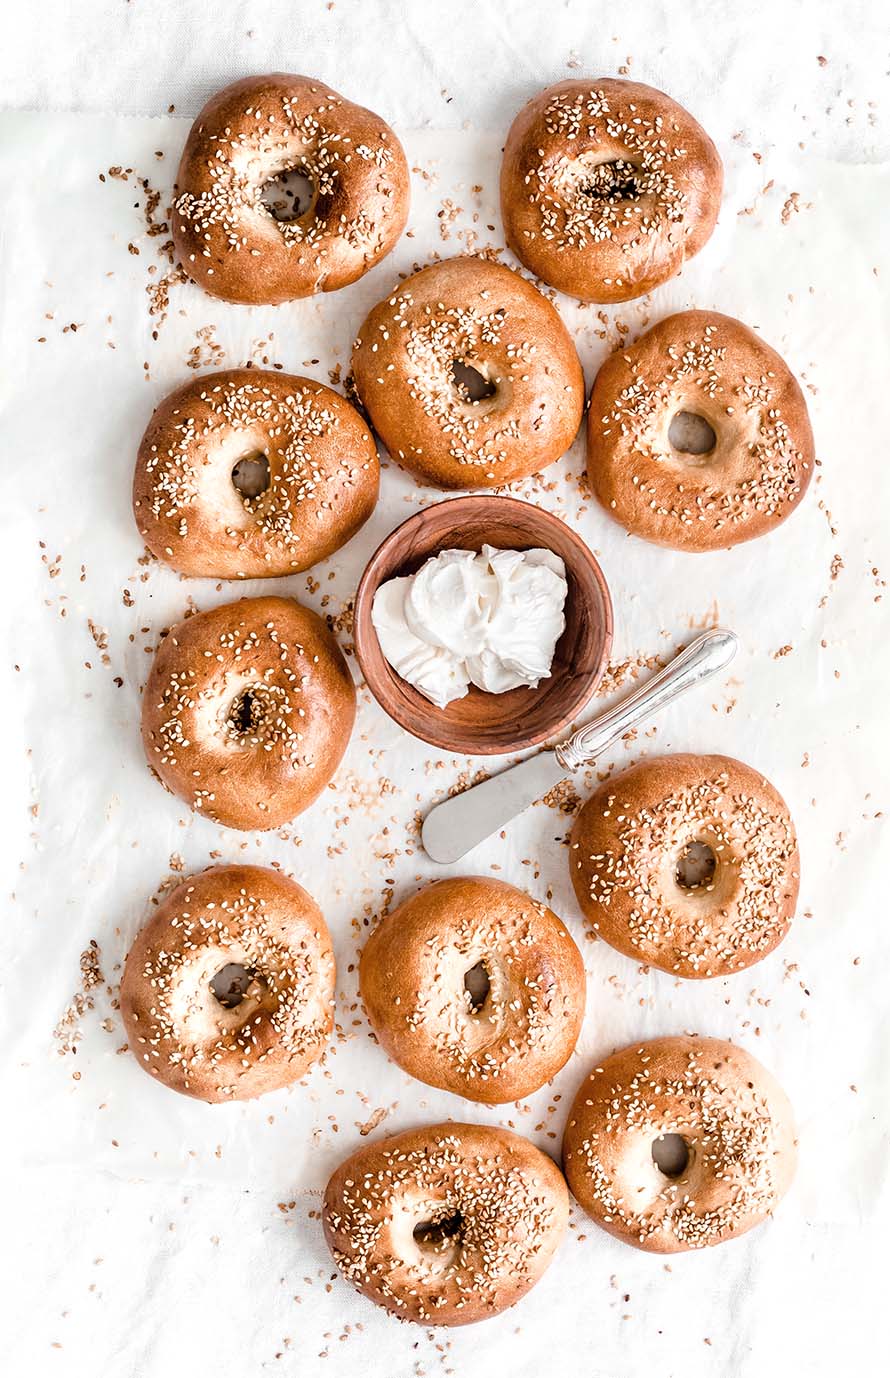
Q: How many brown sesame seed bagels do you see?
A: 11